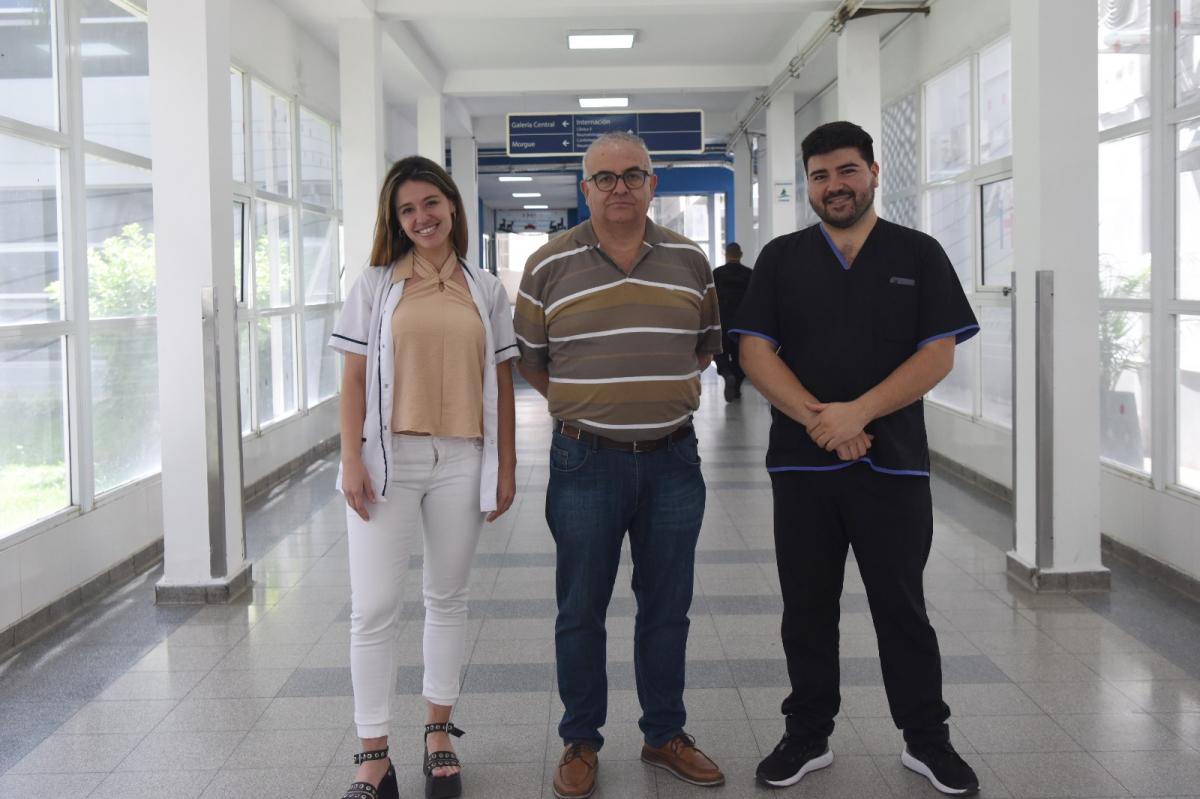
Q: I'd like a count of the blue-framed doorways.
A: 2